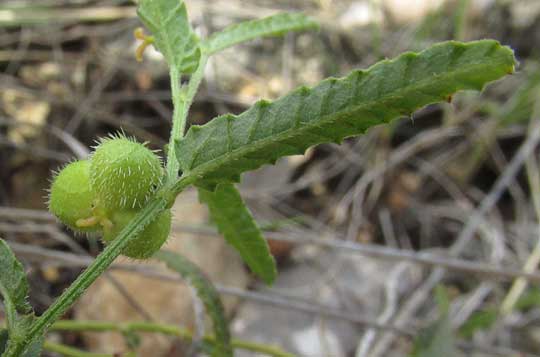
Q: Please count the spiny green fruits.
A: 3